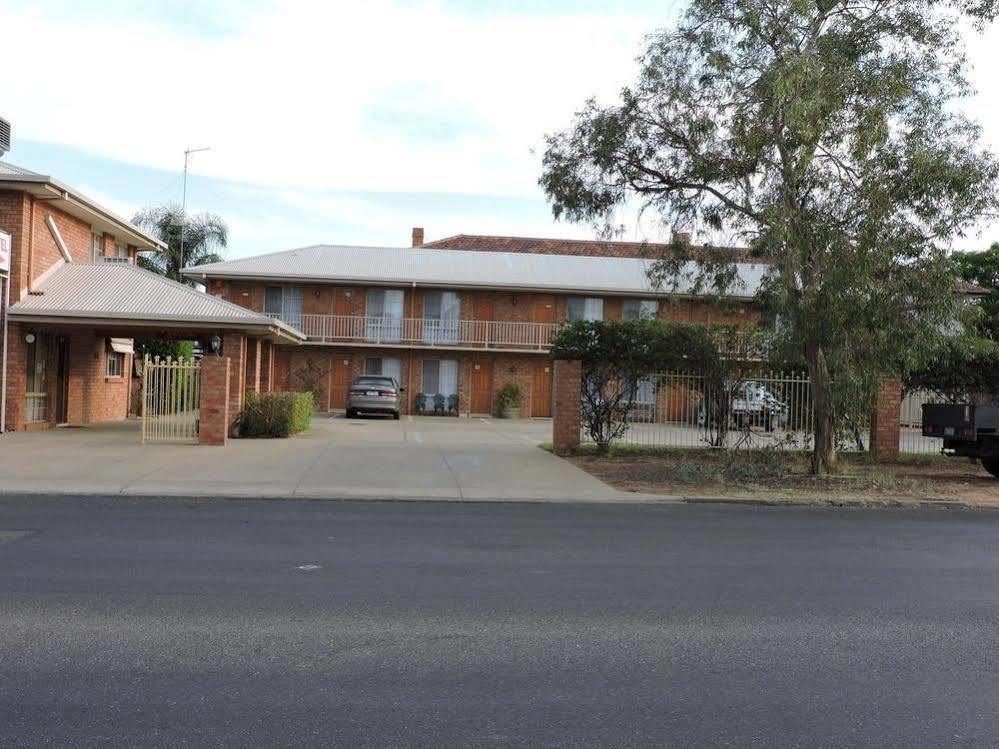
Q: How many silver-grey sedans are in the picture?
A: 1